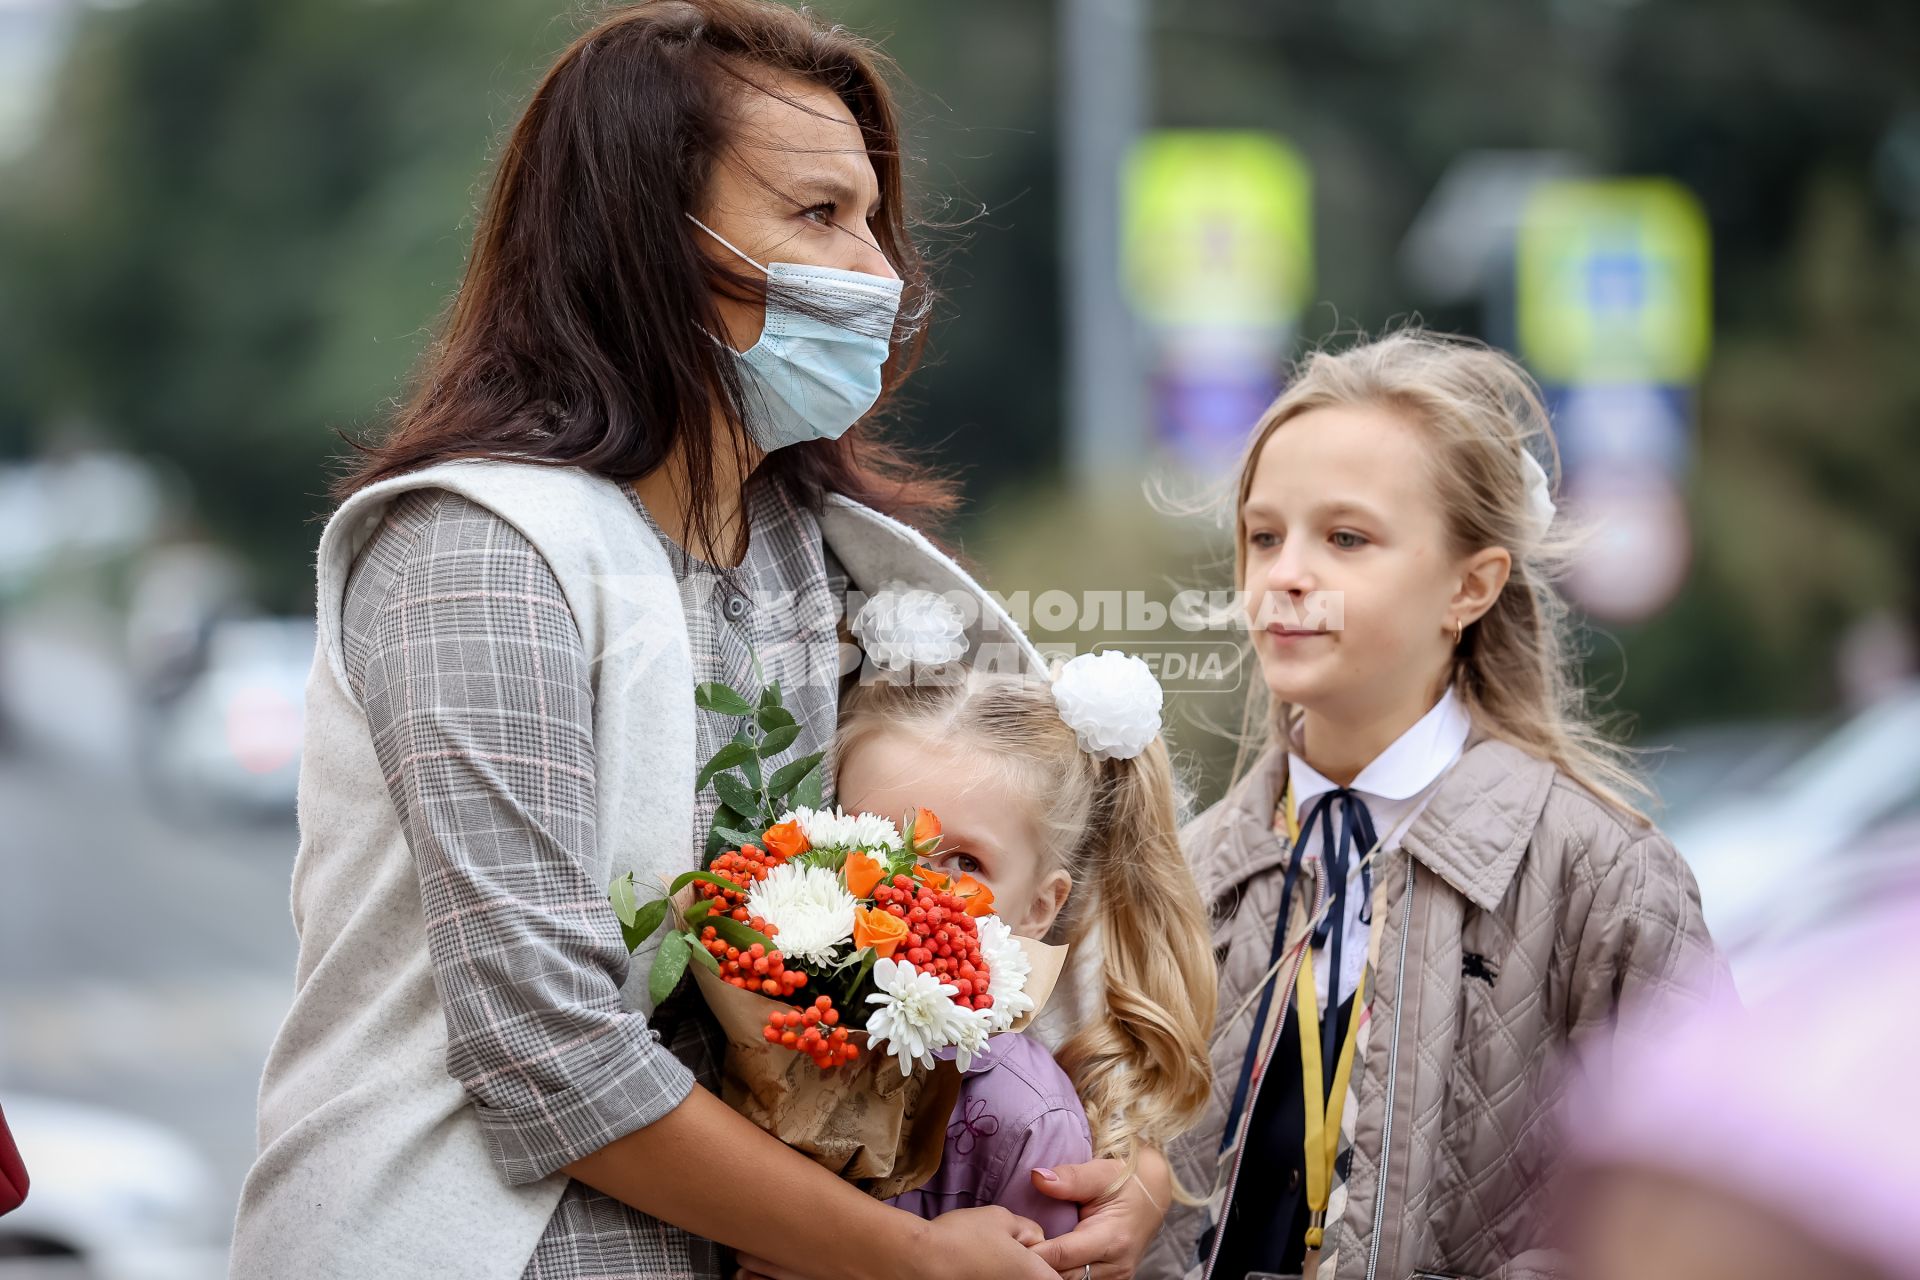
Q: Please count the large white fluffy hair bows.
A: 2